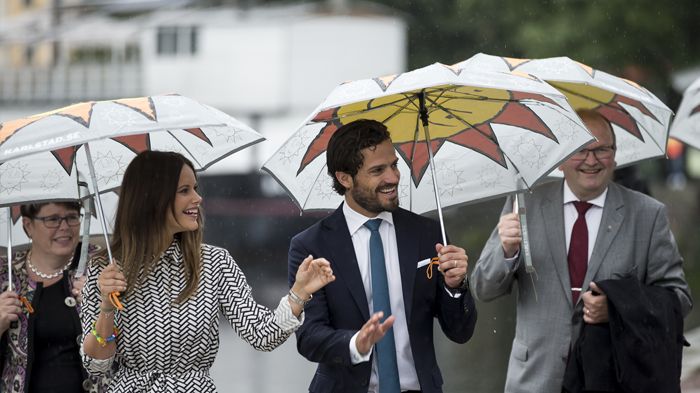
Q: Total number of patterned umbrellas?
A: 5